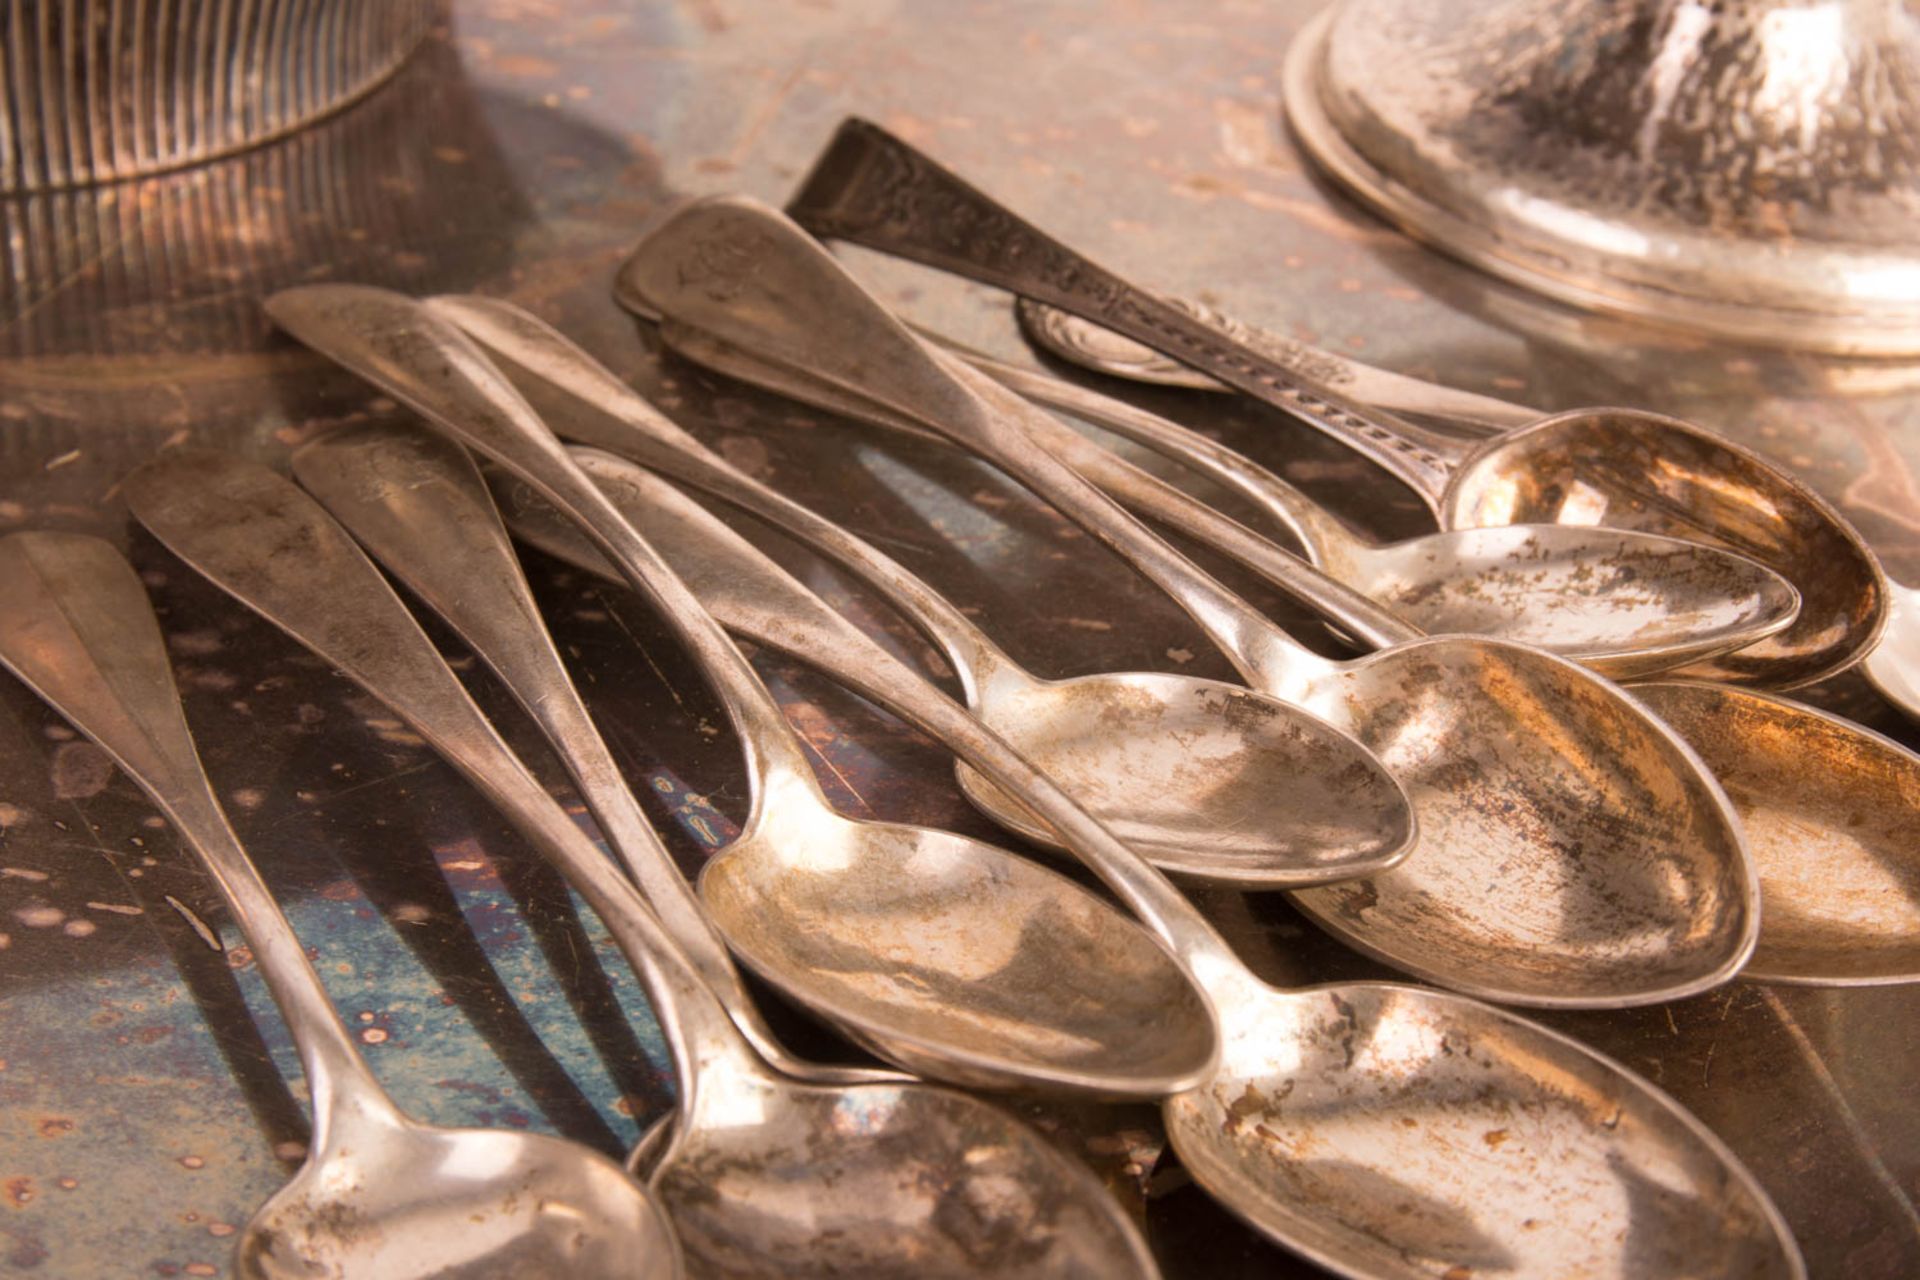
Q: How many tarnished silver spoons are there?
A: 11